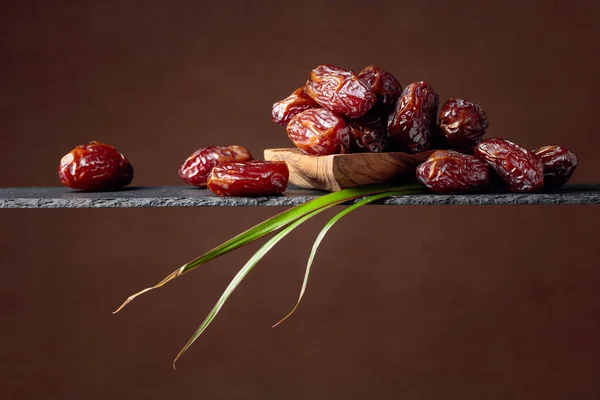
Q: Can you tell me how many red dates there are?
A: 13